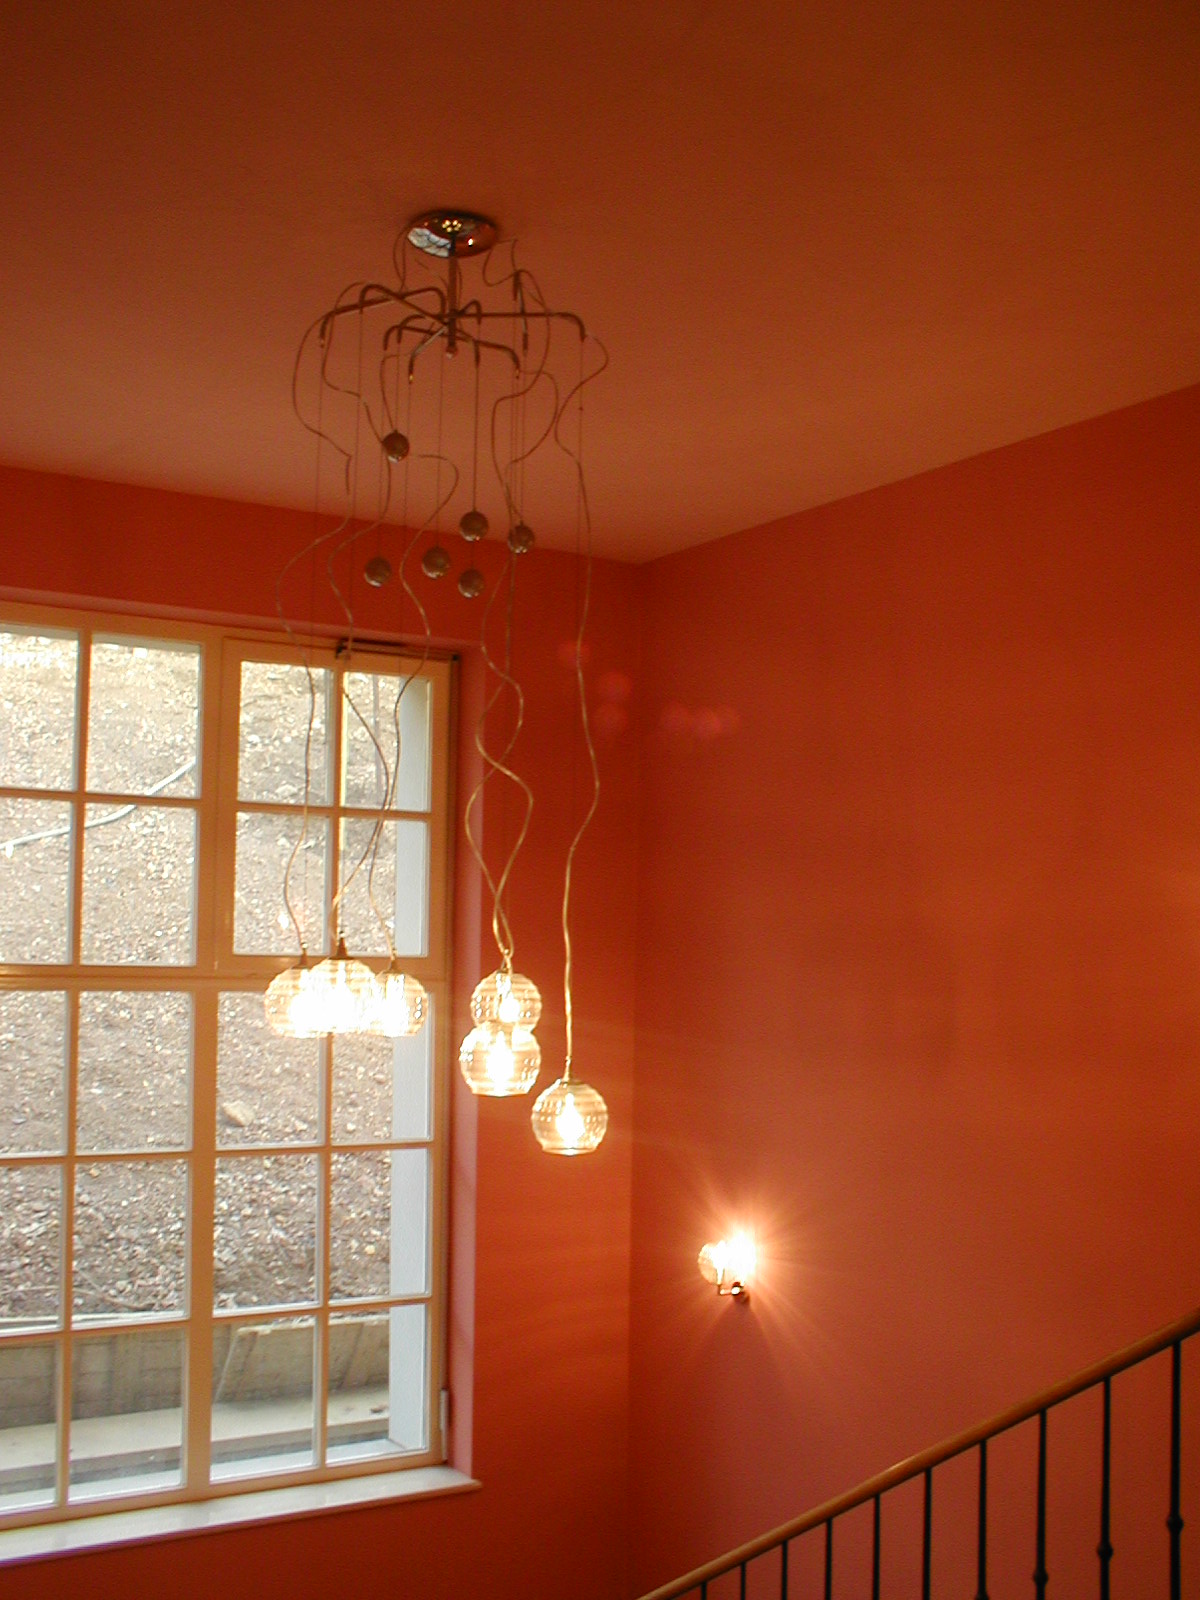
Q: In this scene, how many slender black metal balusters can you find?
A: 10